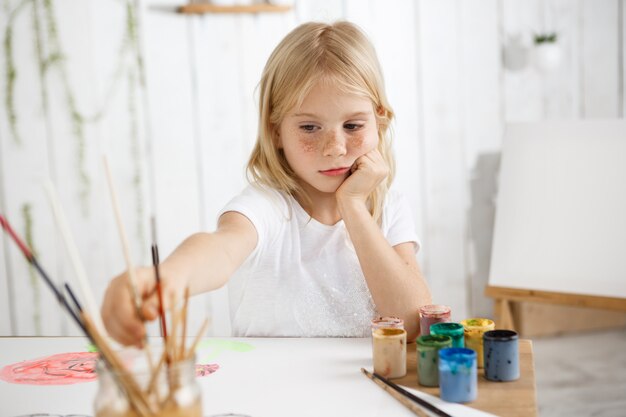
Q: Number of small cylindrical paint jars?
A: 8